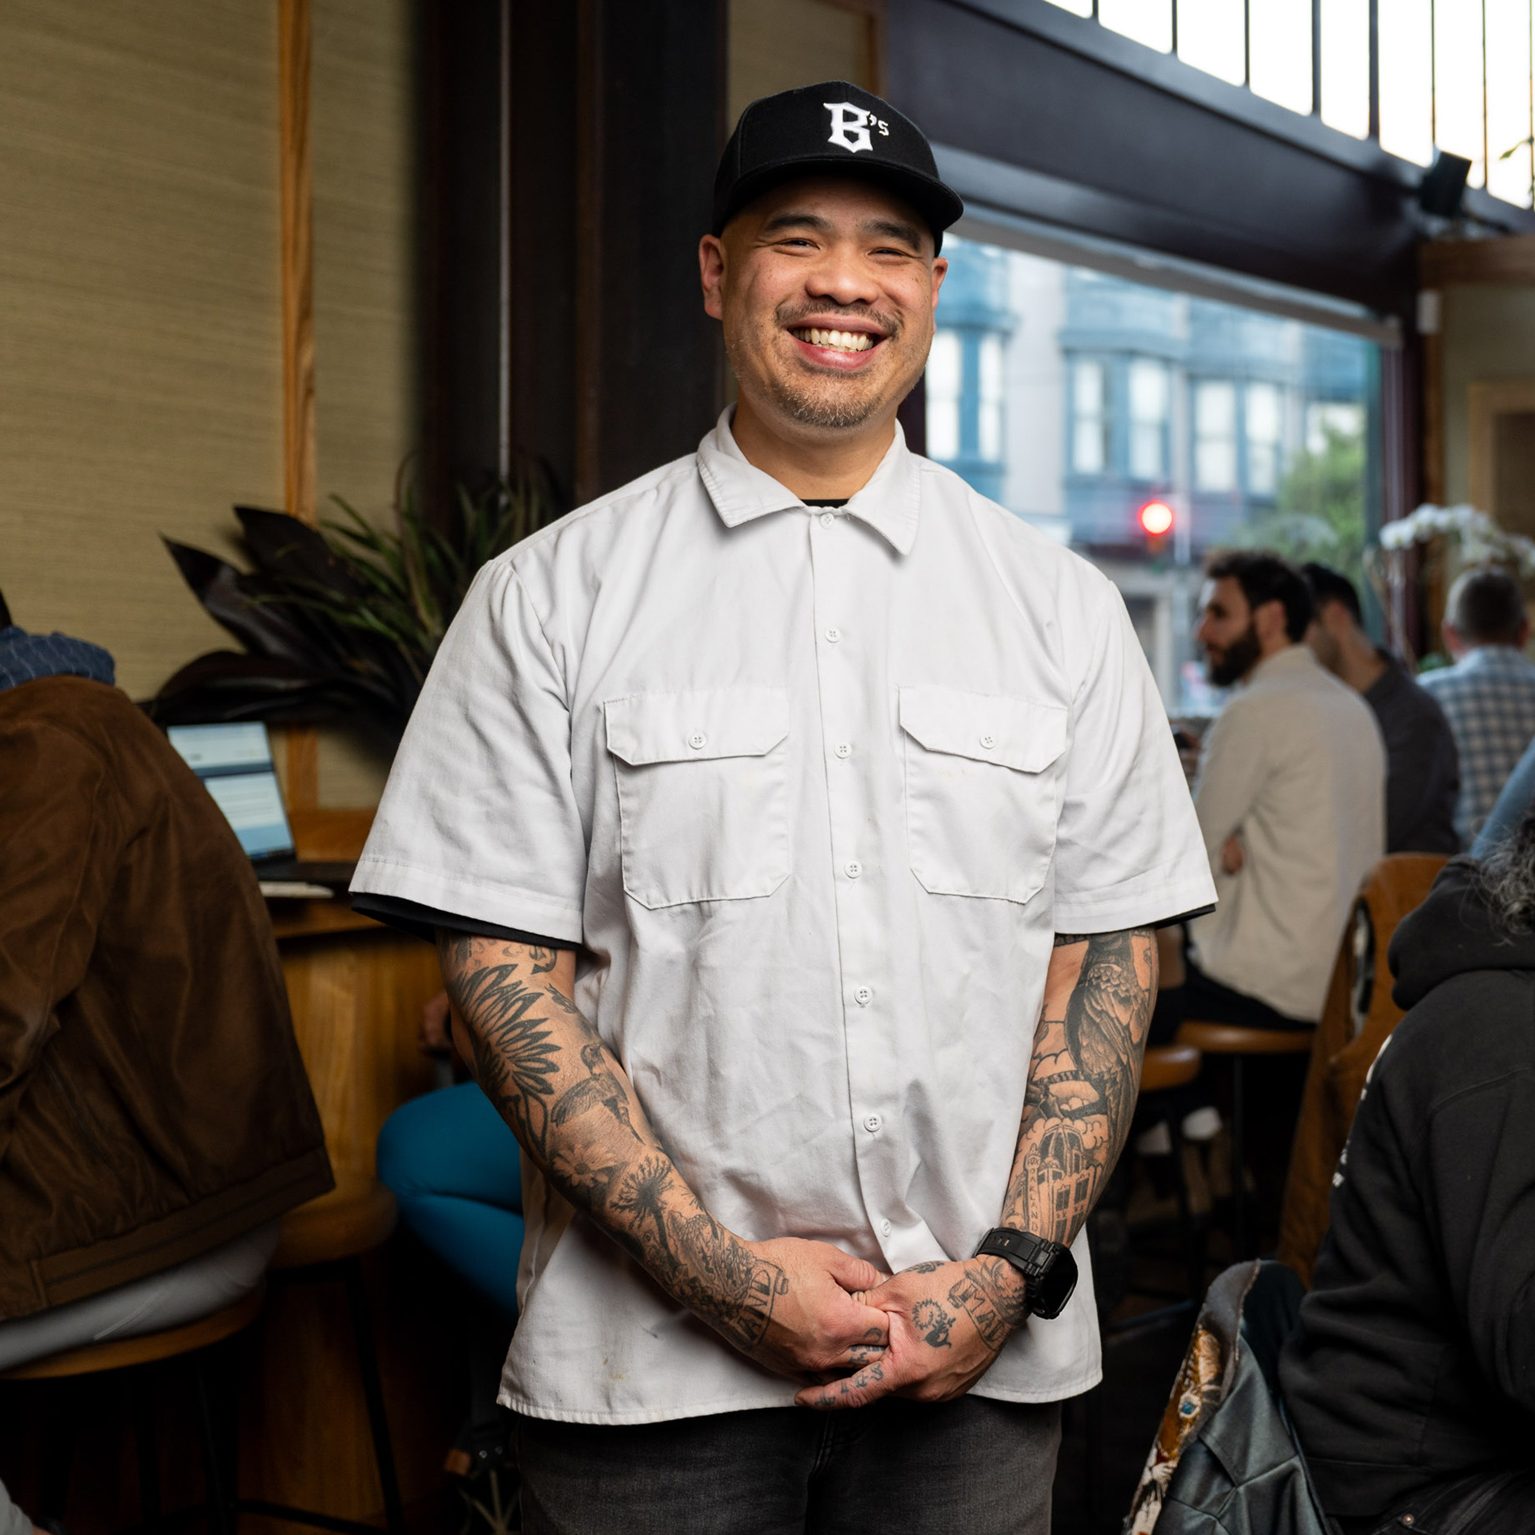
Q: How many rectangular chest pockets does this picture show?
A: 2